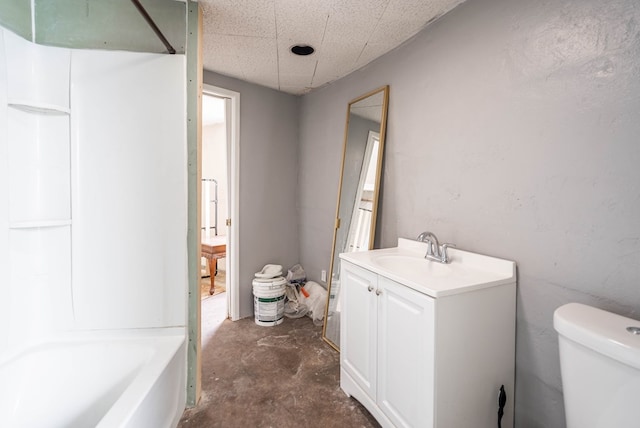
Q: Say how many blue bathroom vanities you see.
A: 0